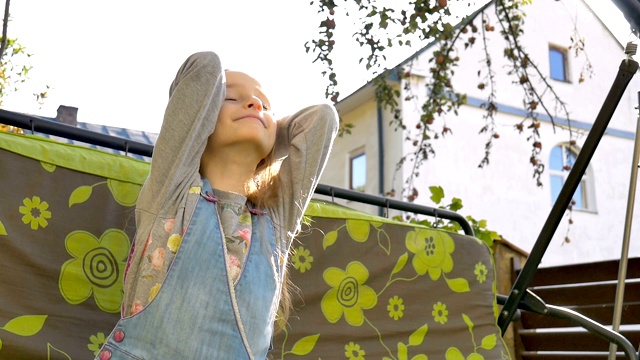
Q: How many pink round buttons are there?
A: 2